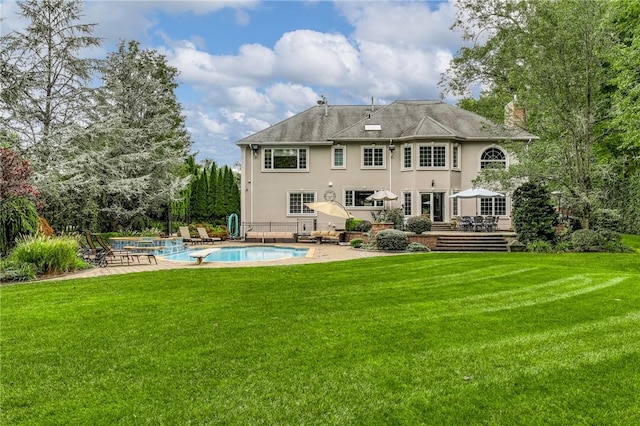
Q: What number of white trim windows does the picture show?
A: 12